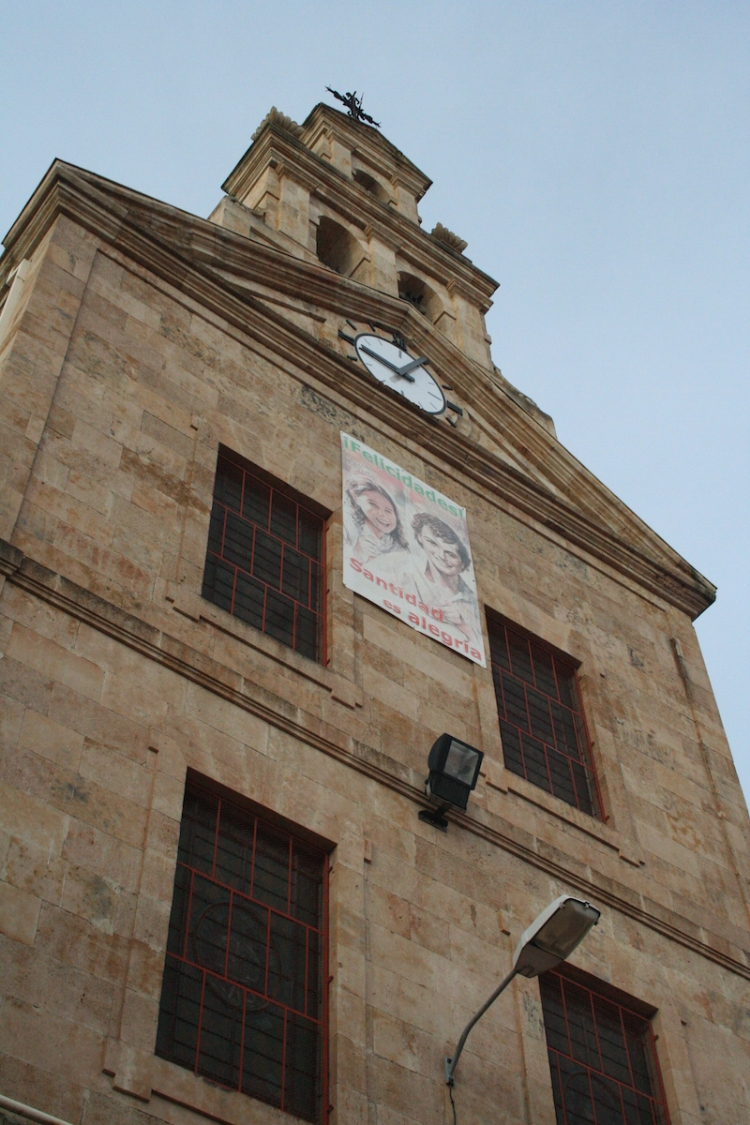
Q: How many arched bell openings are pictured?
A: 3